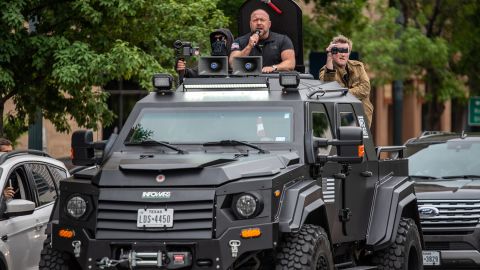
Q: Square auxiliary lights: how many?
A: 2